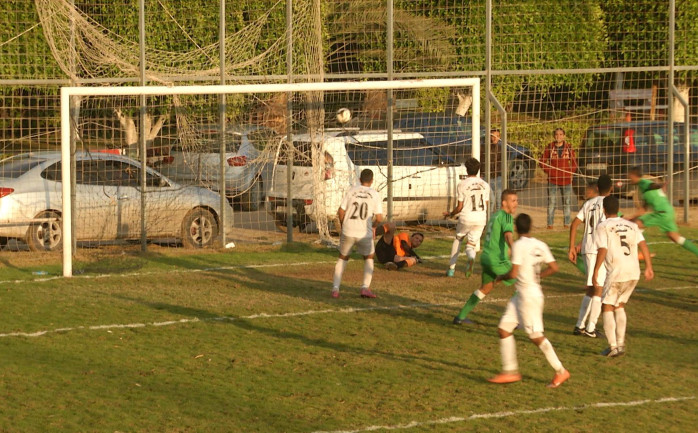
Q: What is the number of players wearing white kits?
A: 5